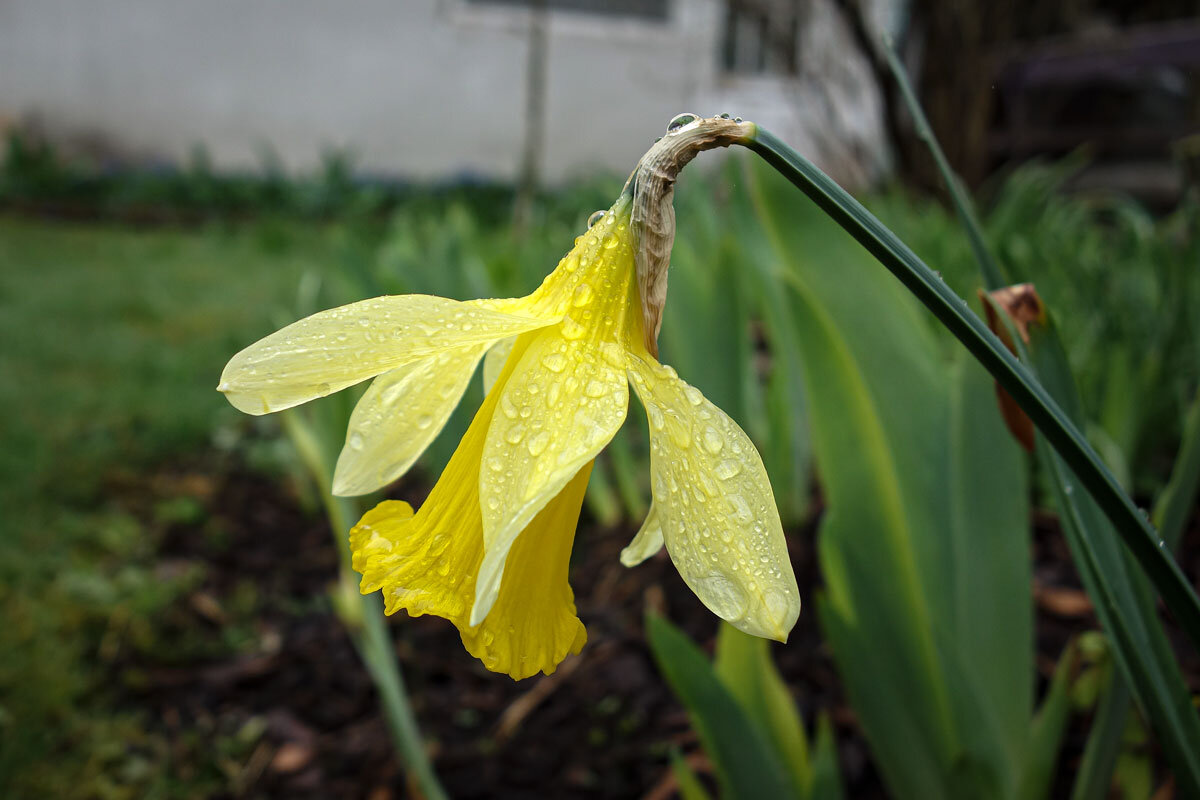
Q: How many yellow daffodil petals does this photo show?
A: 6